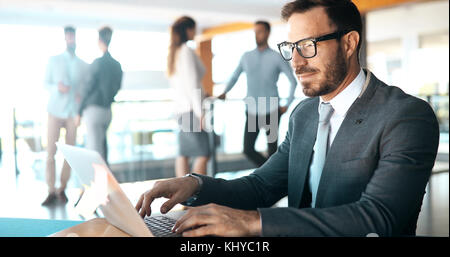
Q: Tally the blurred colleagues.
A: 4